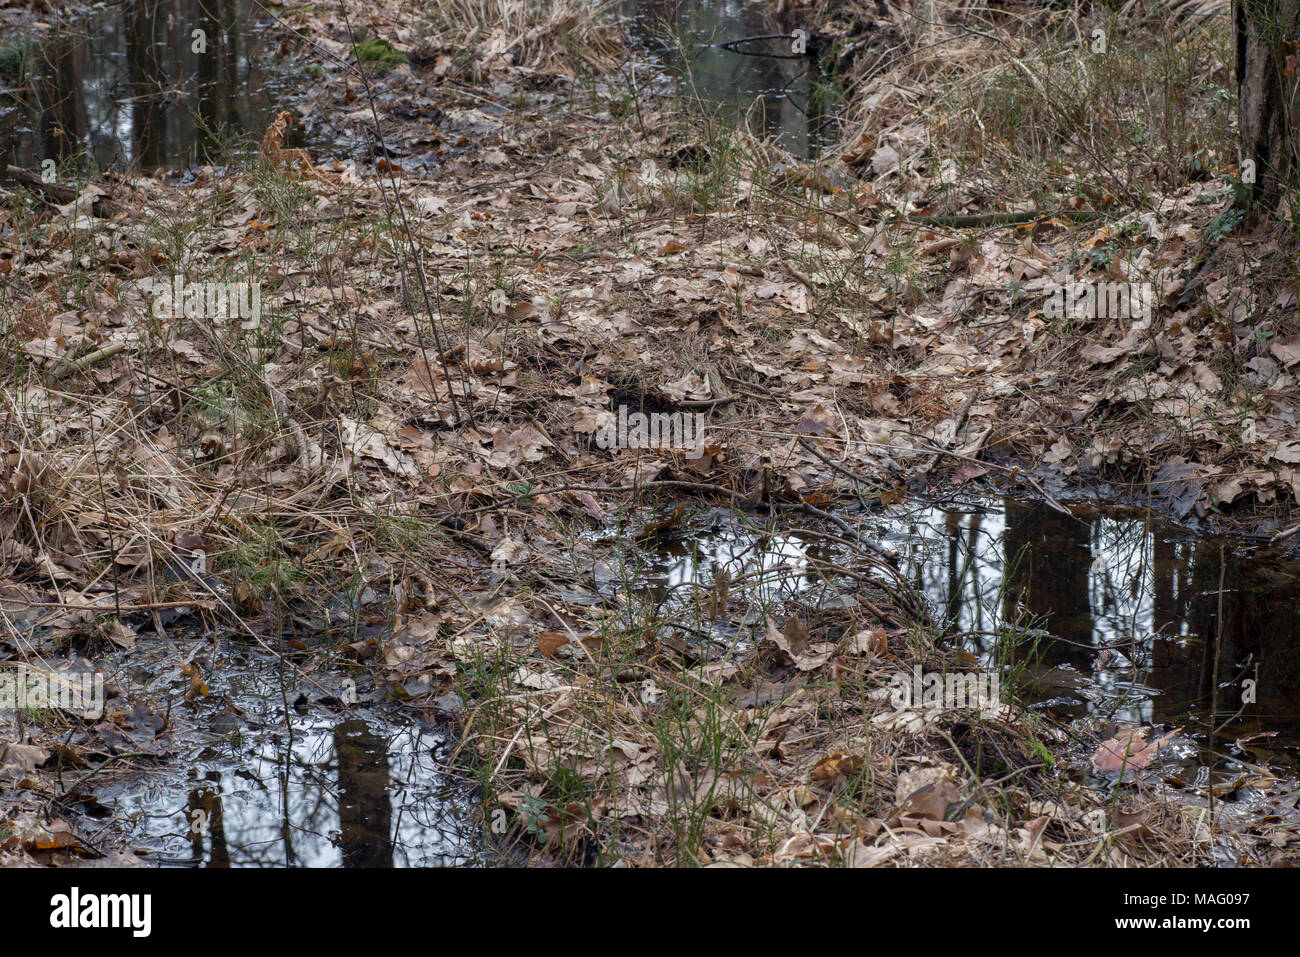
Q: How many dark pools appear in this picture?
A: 4